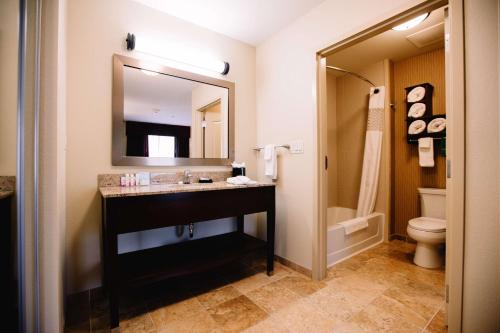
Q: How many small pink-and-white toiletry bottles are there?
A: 3